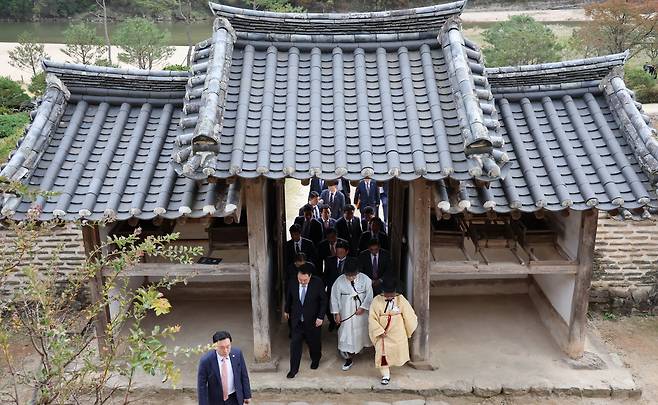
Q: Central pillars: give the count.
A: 2